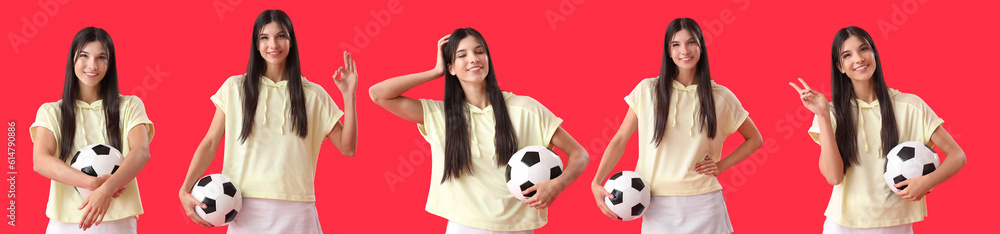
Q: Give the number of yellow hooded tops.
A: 5